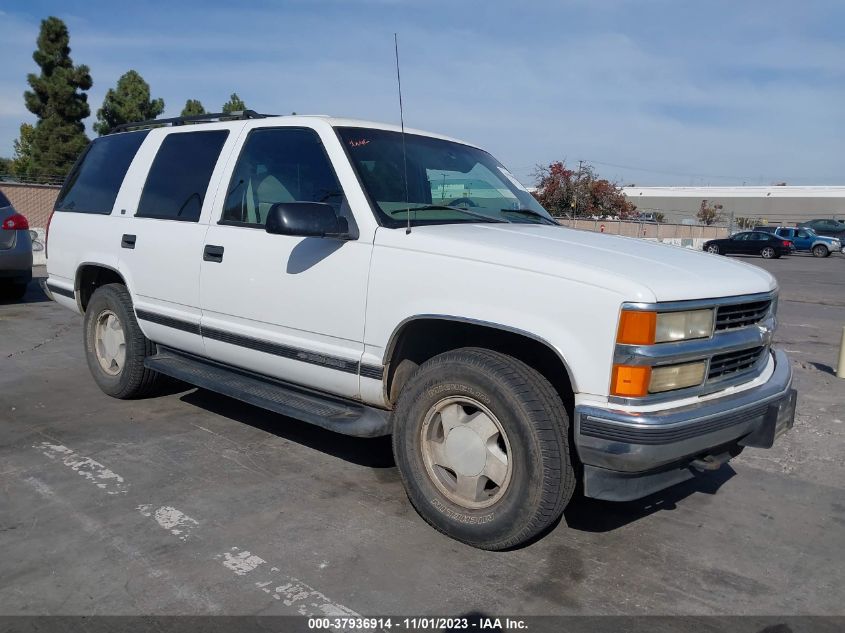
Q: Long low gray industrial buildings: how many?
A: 1